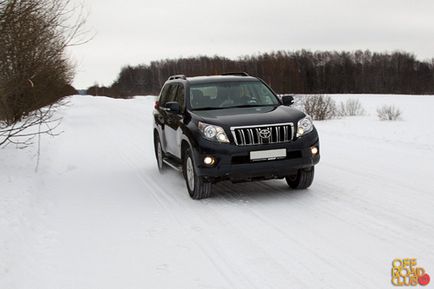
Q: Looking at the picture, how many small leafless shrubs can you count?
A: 3